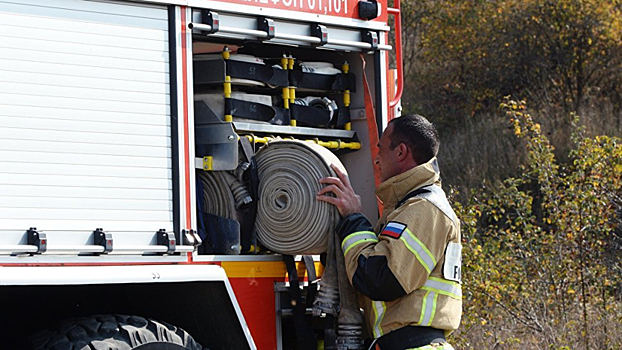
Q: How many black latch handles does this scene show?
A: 7